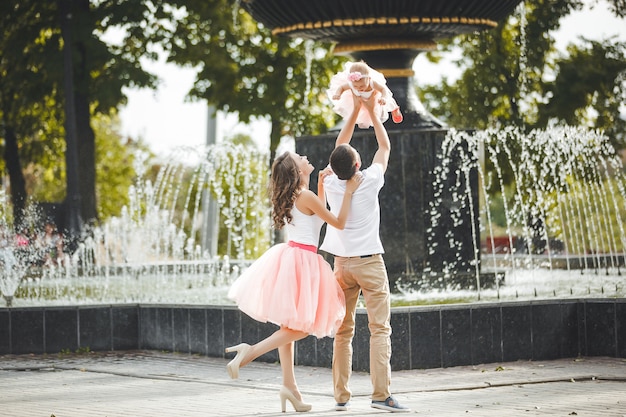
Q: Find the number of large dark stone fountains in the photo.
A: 1